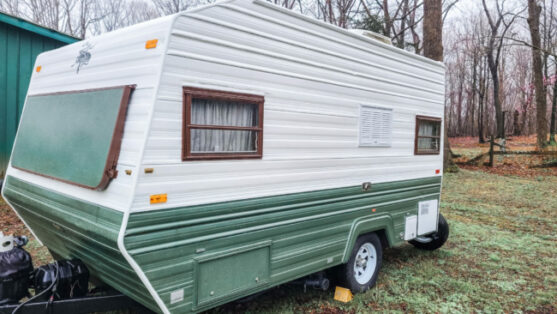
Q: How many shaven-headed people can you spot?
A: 0